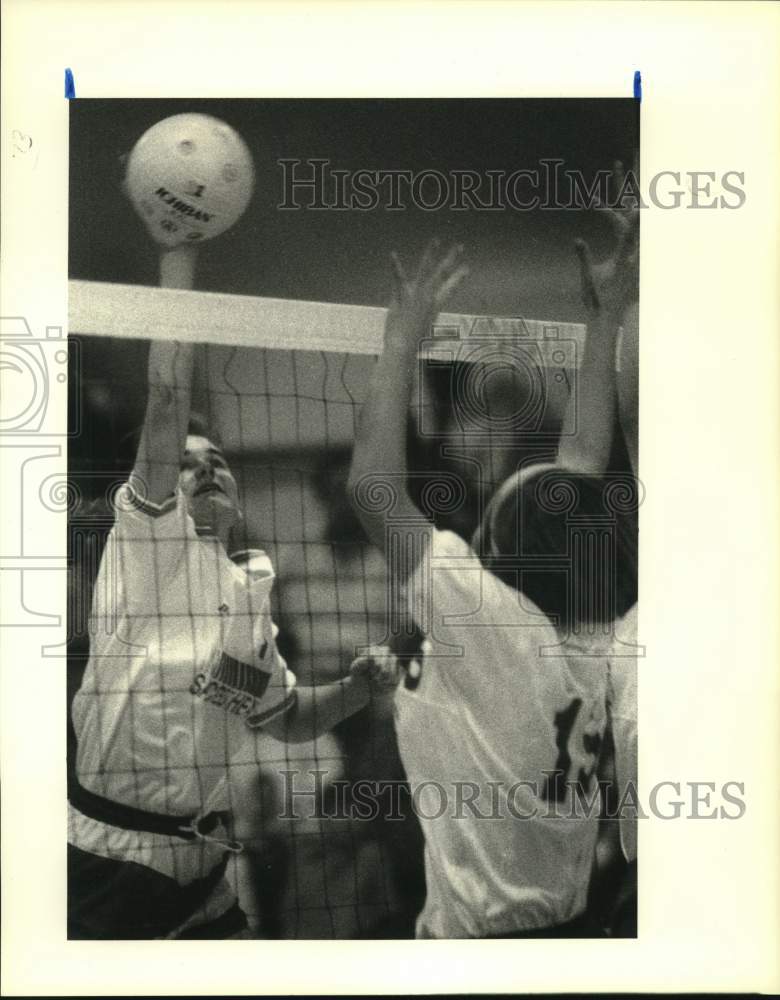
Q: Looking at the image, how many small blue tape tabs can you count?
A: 2